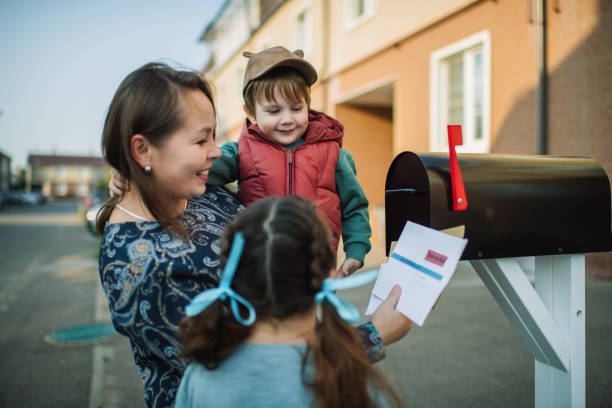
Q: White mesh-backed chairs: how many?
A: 0